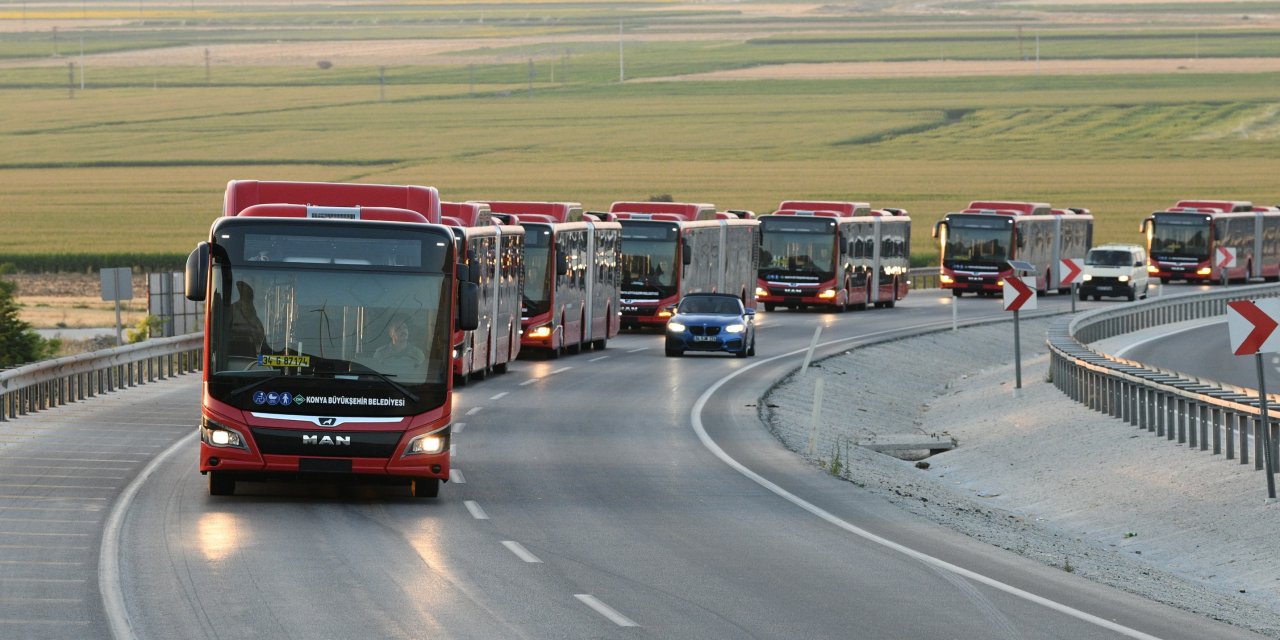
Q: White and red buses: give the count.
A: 7